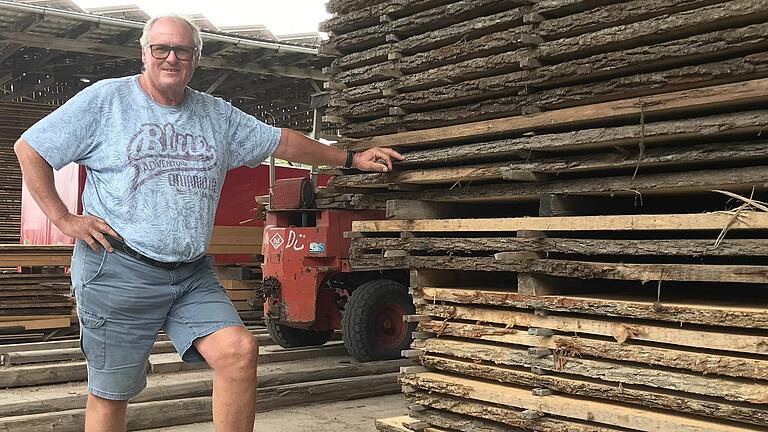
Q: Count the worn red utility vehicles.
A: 1